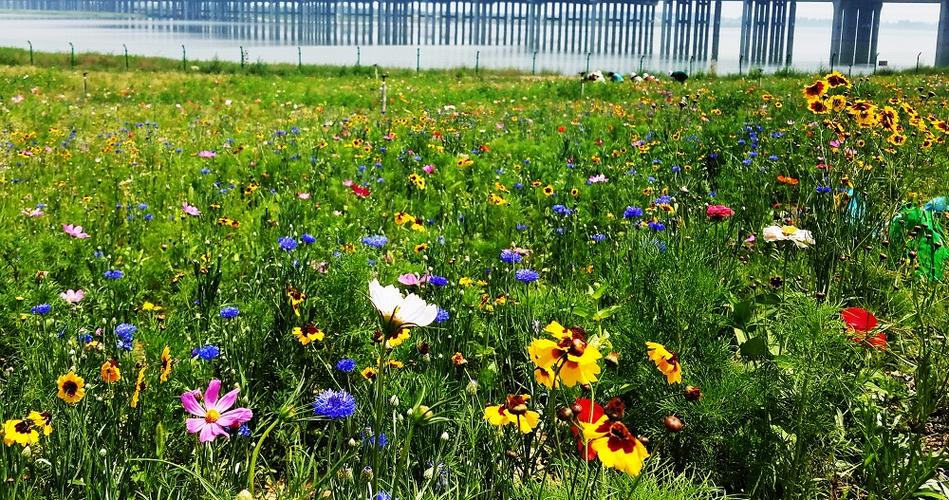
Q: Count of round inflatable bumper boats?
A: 0